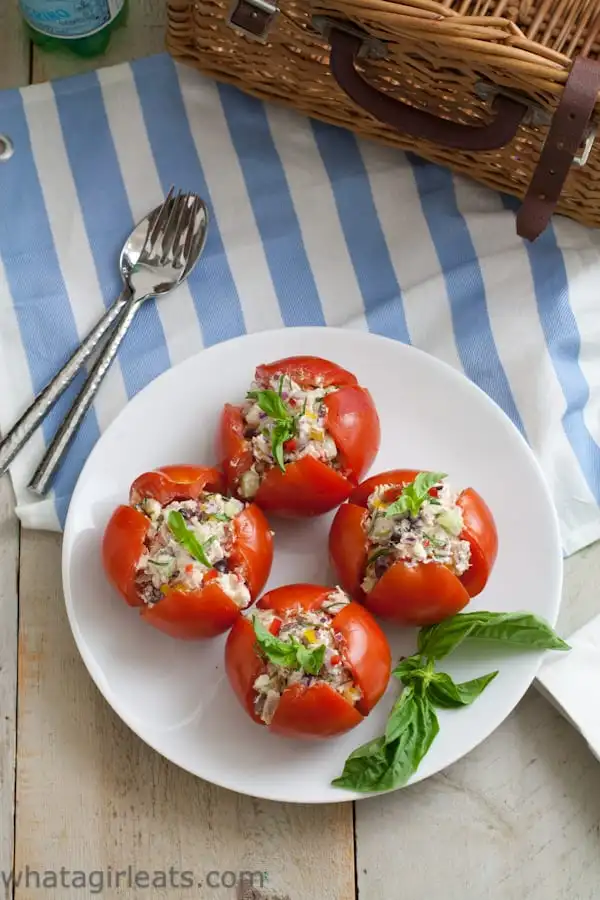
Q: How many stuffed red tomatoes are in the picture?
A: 4